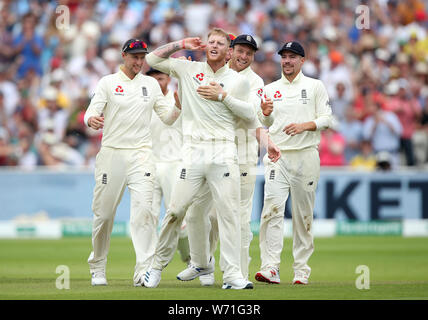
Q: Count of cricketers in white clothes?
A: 5